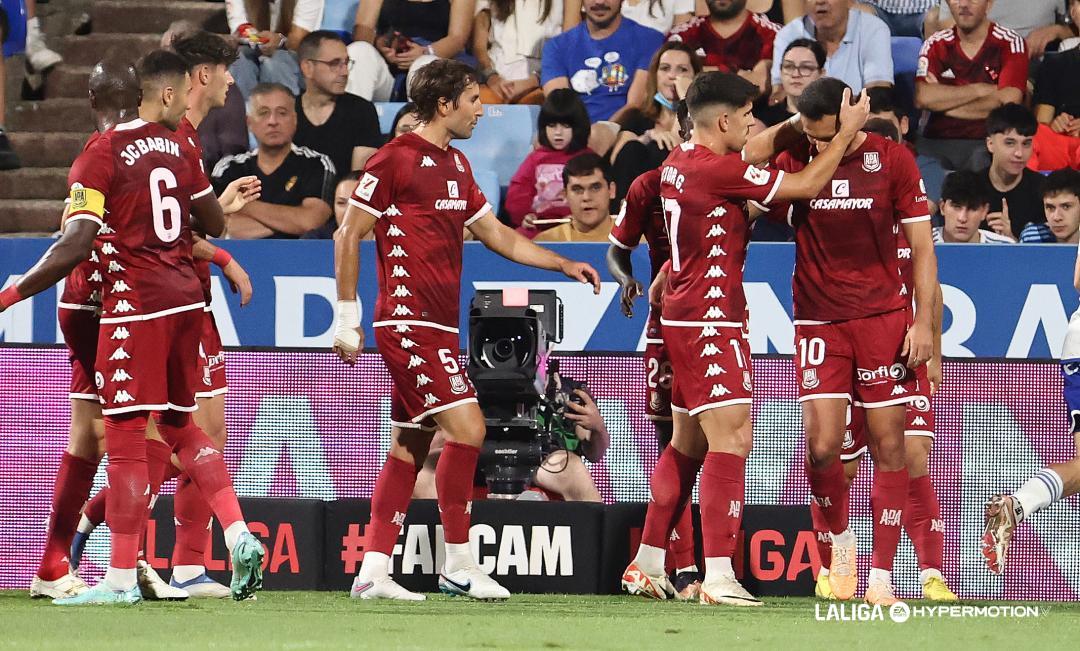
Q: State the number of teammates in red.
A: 8